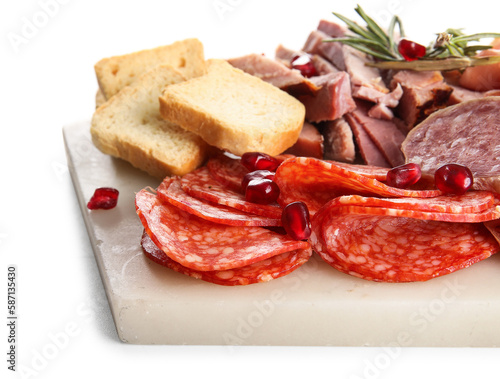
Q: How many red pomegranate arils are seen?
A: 9